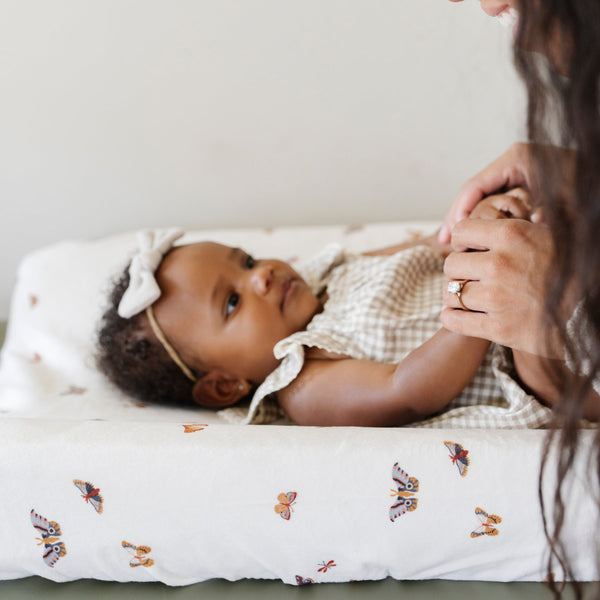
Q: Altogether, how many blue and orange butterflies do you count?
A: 2